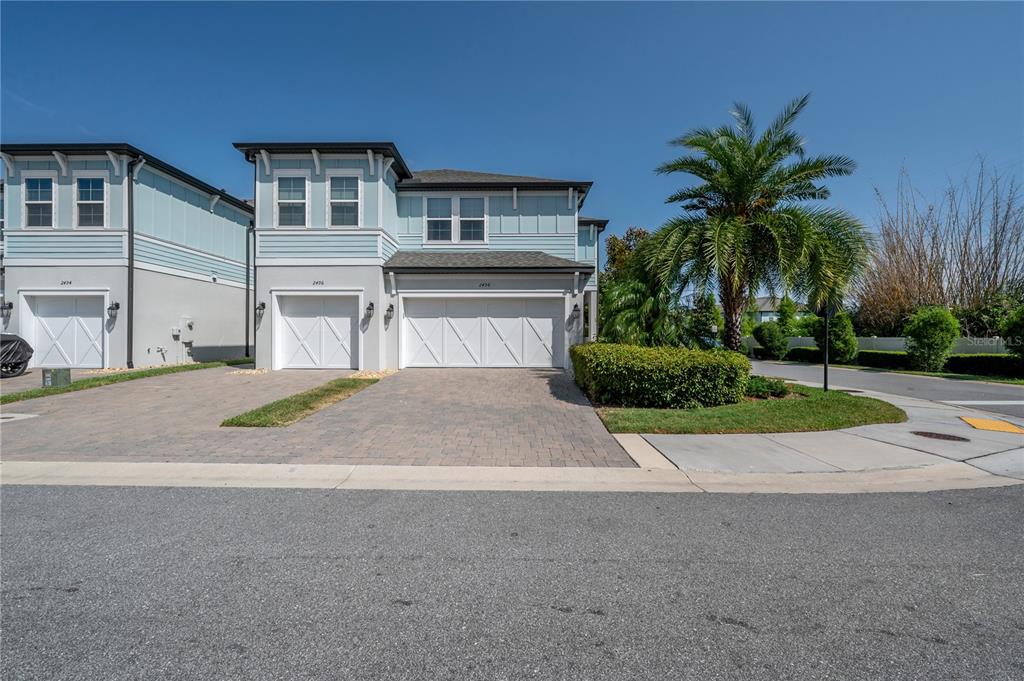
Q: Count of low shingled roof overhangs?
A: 1